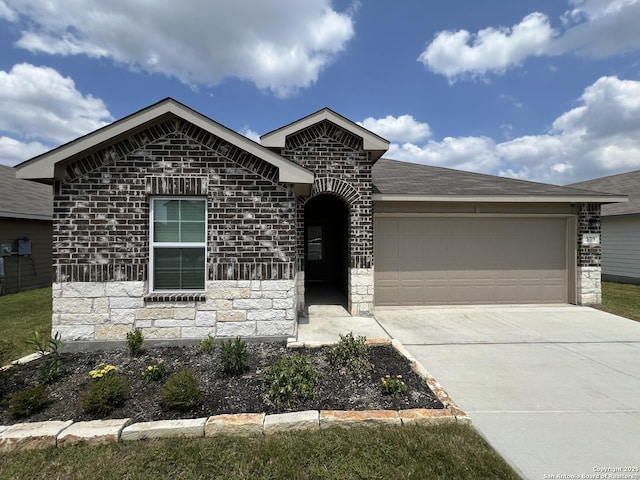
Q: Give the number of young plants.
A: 12